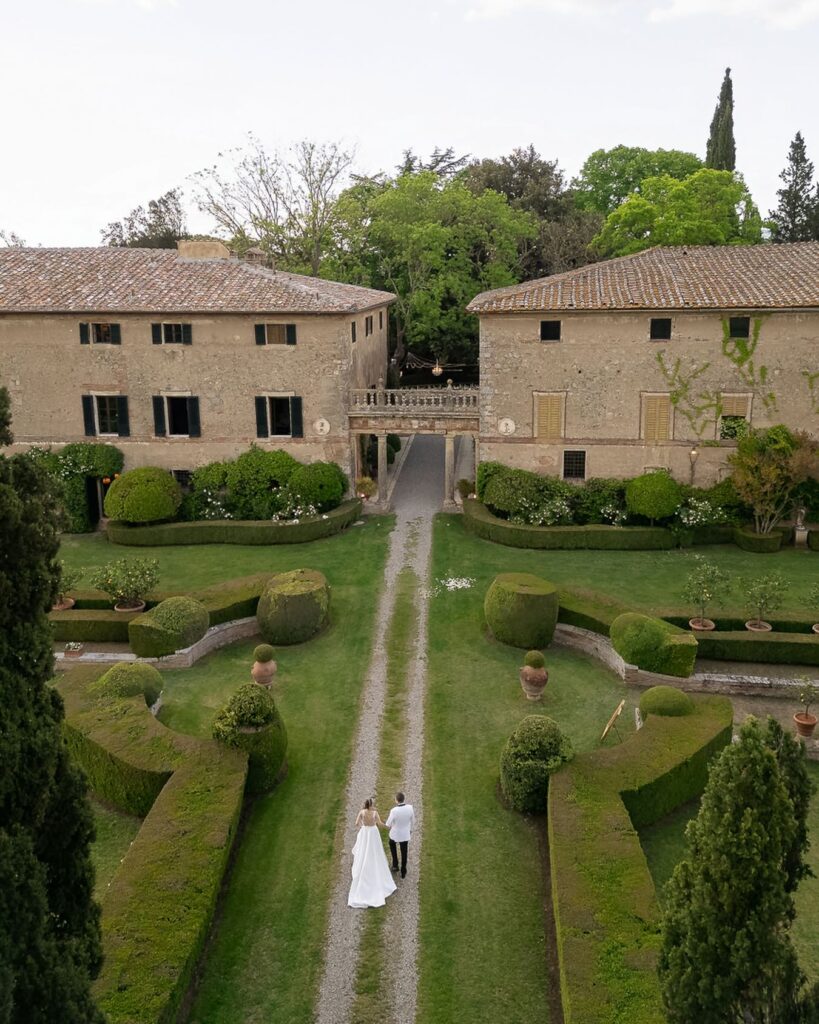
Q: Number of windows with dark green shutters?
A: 6